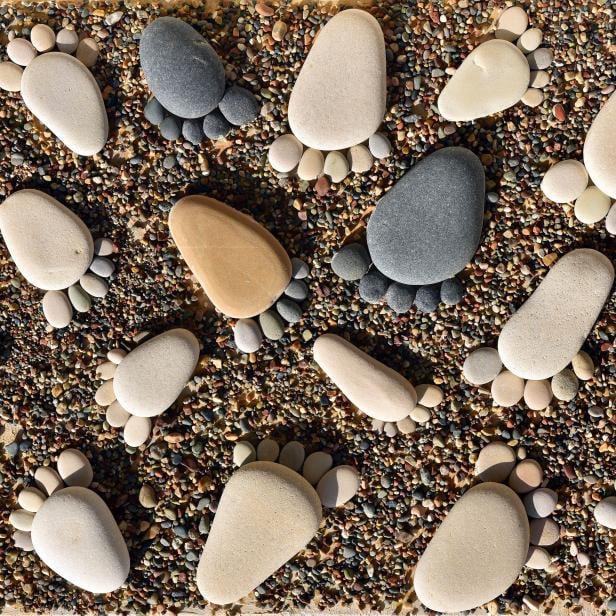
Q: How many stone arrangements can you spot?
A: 14